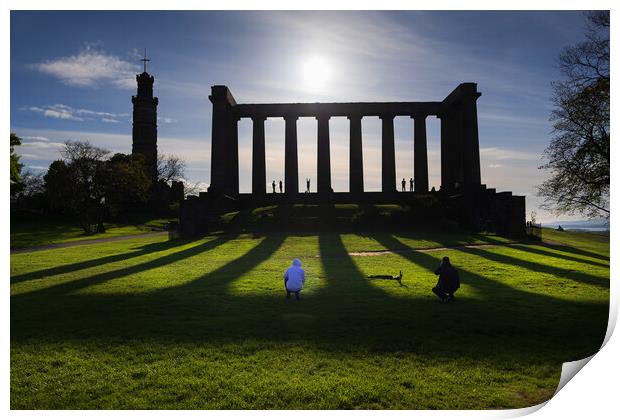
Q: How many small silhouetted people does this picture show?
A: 5